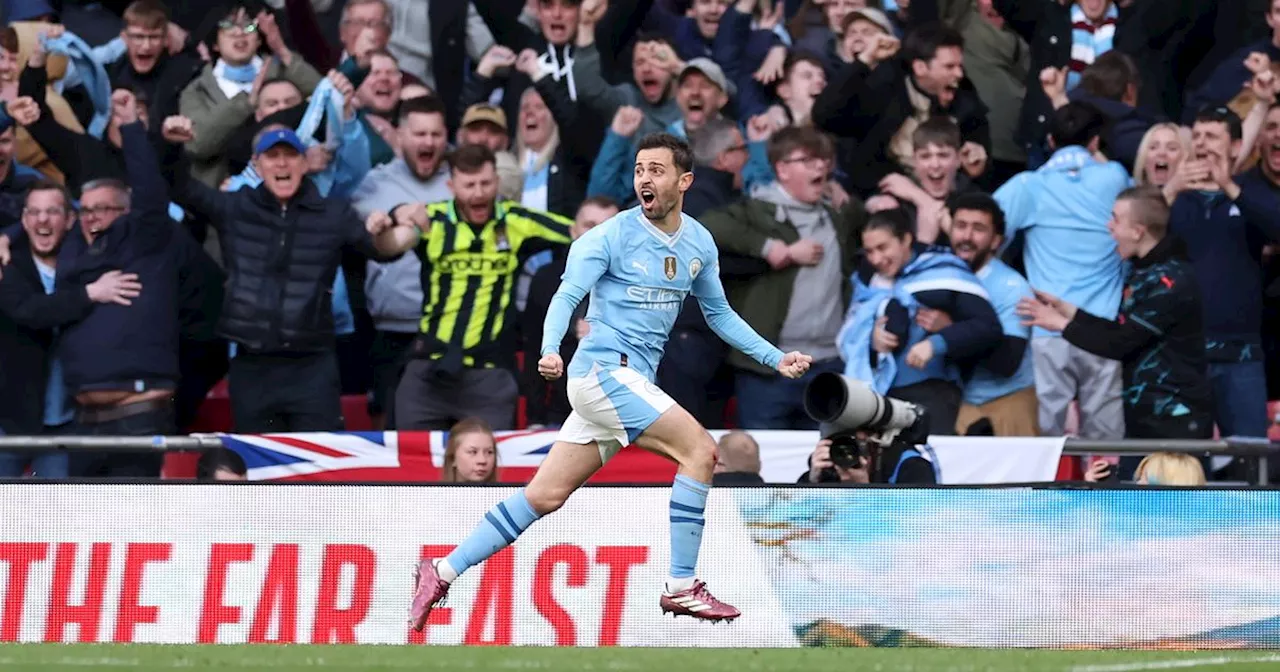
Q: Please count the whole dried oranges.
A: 0